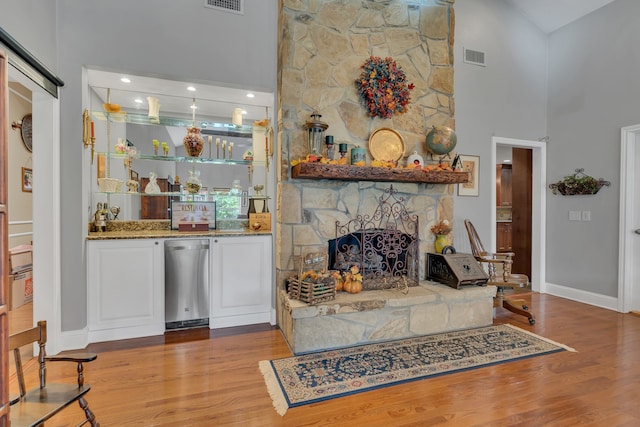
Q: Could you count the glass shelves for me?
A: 3